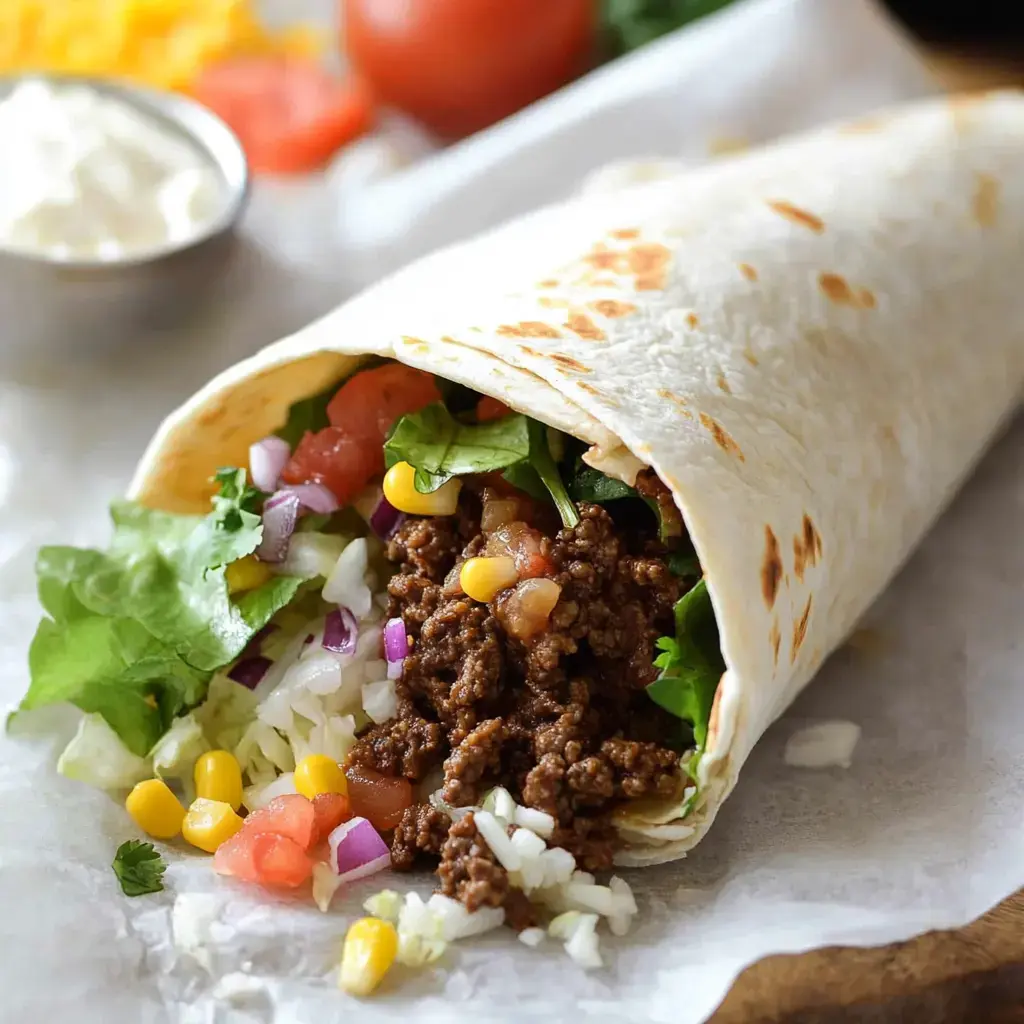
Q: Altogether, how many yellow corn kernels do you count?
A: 8